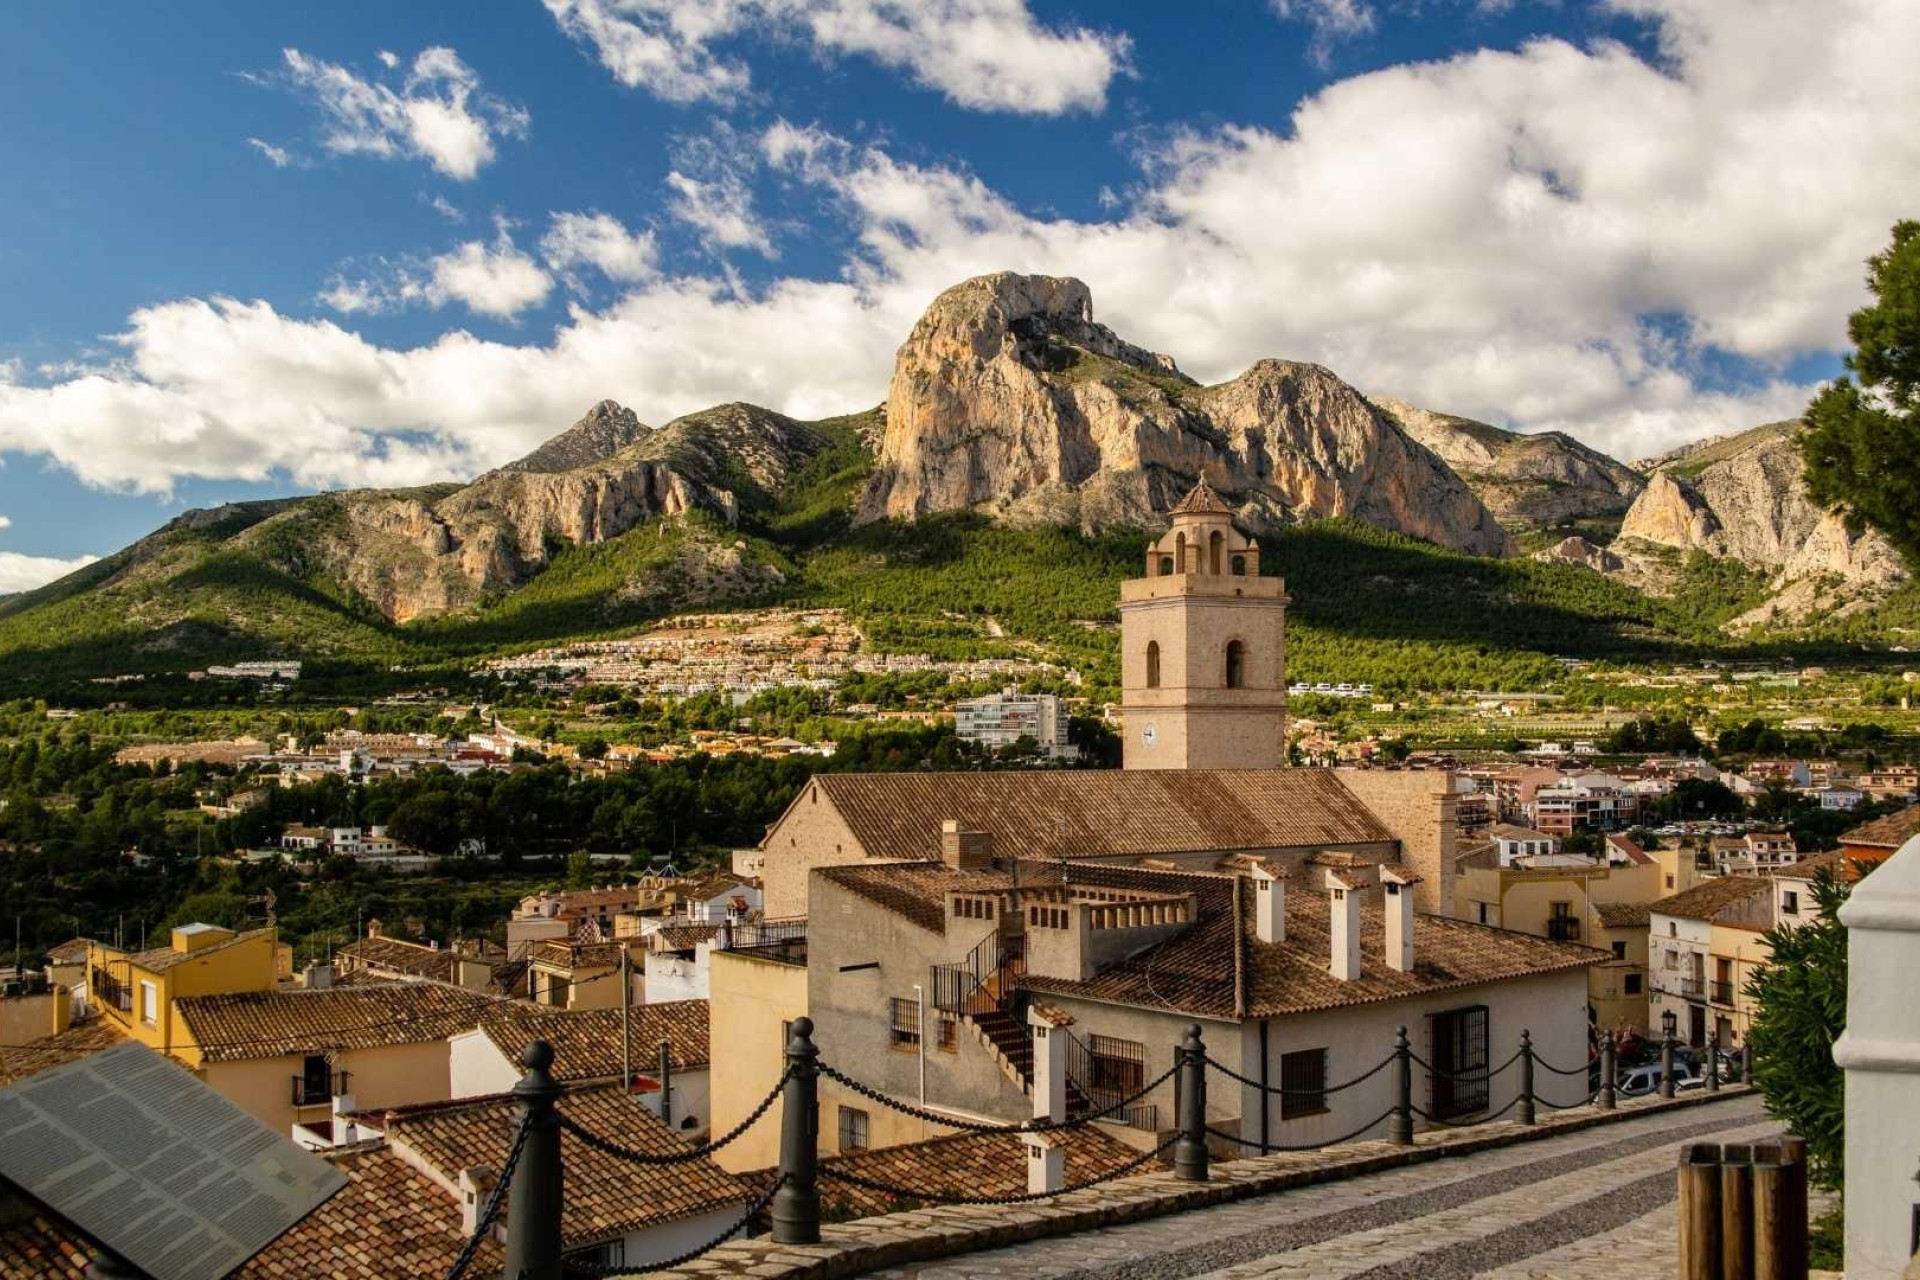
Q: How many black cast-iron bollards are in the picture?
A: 9